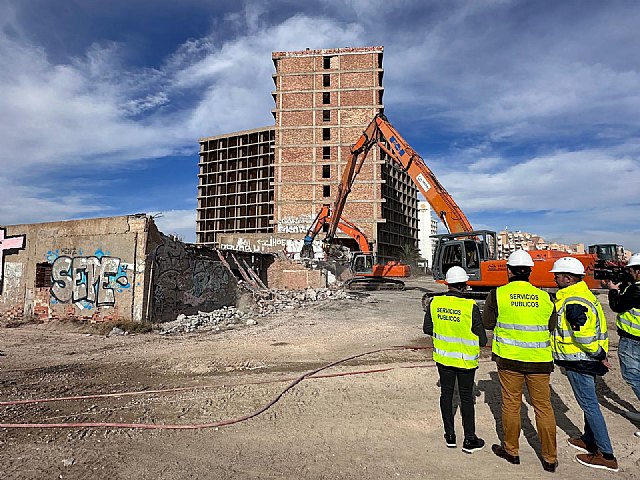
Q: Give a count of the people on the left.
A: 0